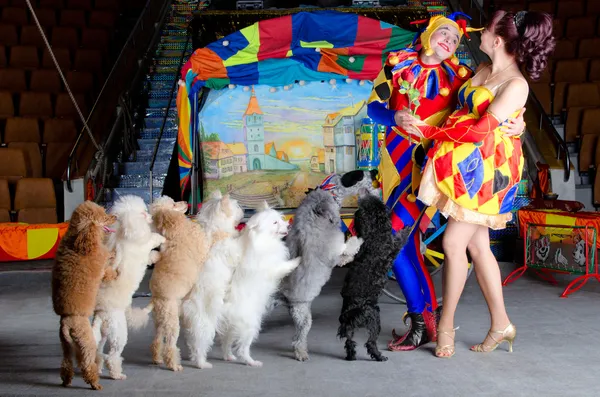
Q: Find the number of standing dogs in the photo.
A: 7